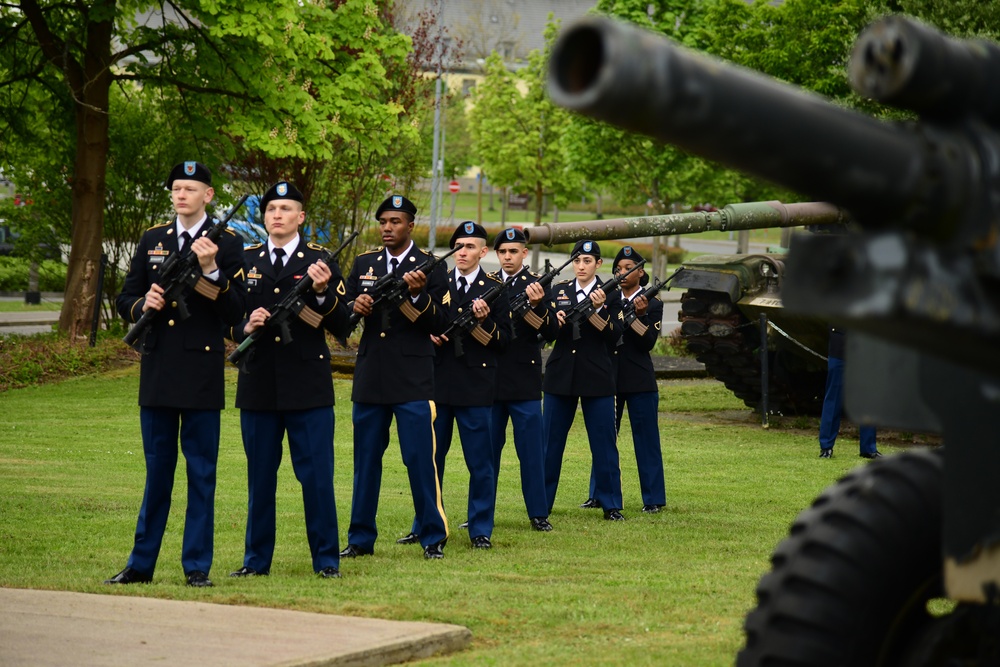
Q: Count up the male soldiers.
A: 5